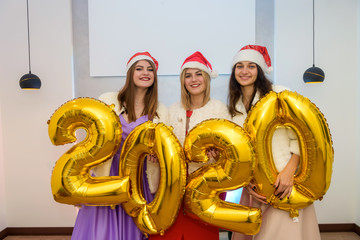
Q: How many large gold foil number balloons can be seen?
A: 4